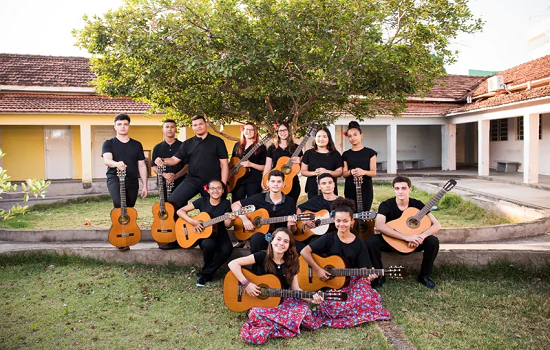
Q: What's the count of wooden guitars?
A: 13